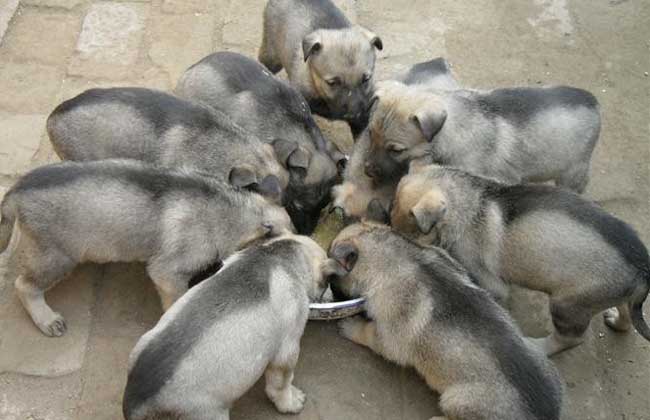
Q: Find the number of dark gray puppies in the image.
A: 9